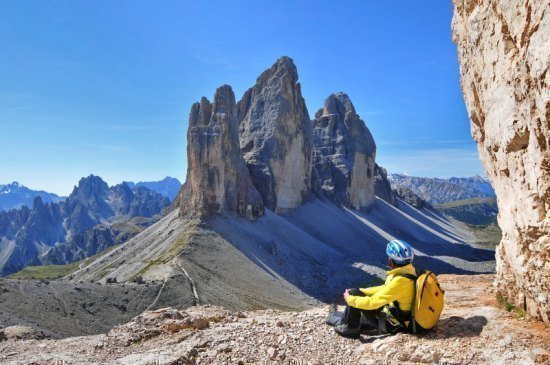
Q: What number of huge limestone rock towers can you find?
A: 3